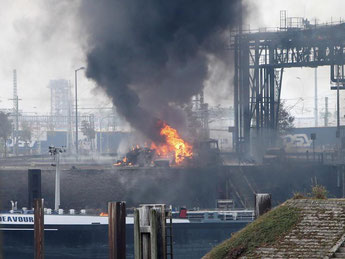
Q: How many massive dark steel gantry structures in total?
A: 1